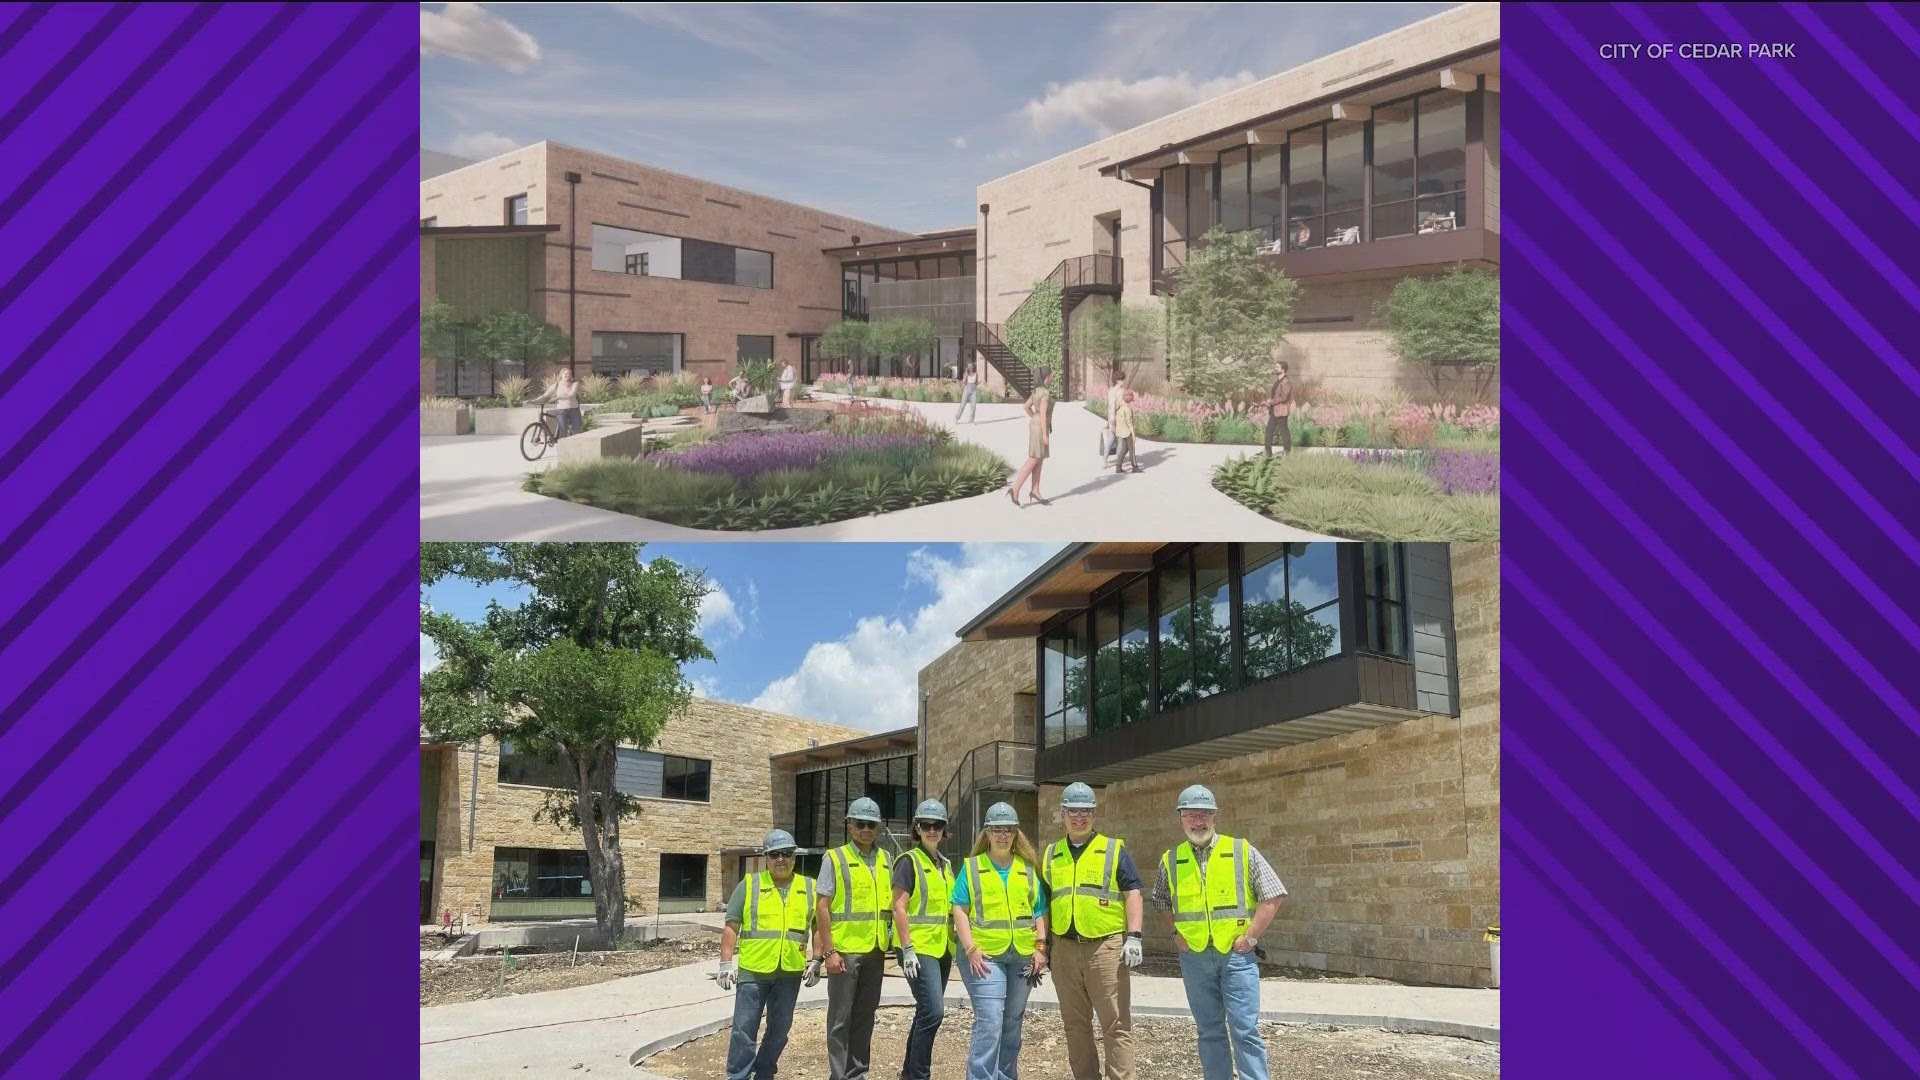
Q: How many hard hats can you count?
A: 6